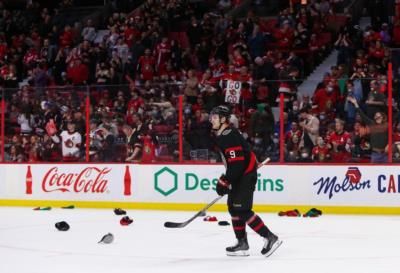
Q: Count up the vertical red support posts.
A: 5